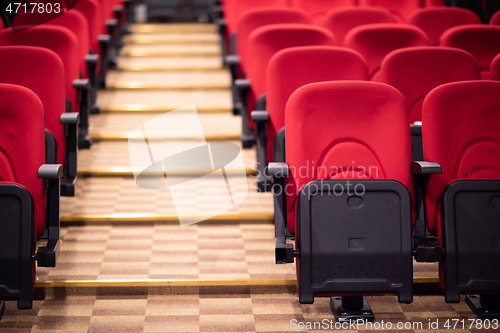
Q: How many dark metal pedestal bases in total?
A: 2